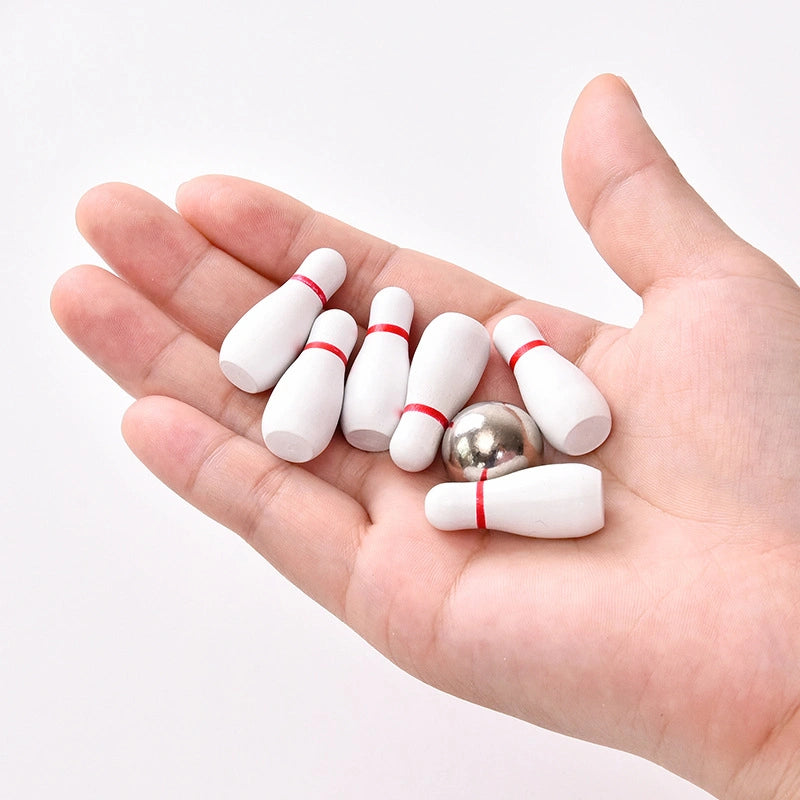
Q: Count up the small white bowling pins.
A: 6